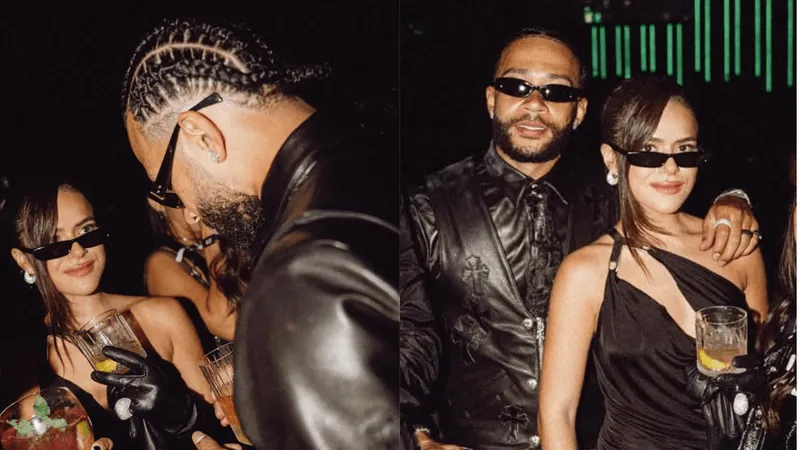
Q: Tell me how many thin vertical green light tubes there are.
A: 15